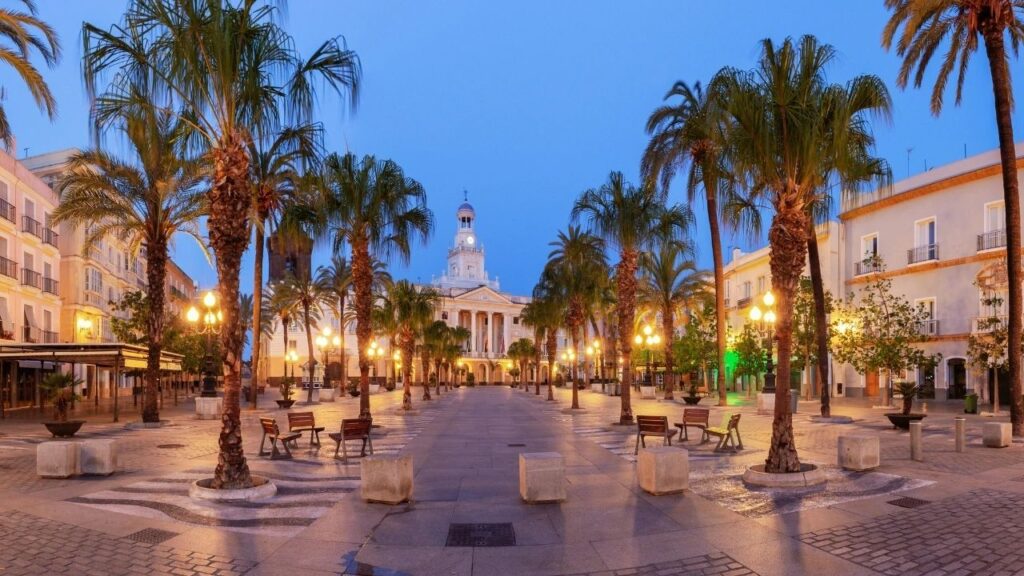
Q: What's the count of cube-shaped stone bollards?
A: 7